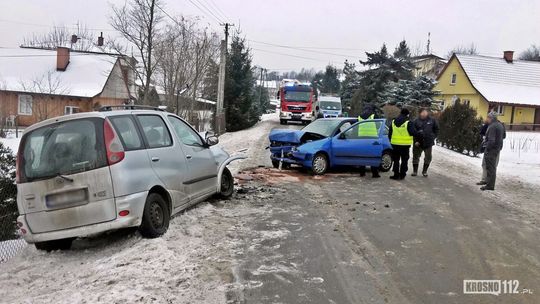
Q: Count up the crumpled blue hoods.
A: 1